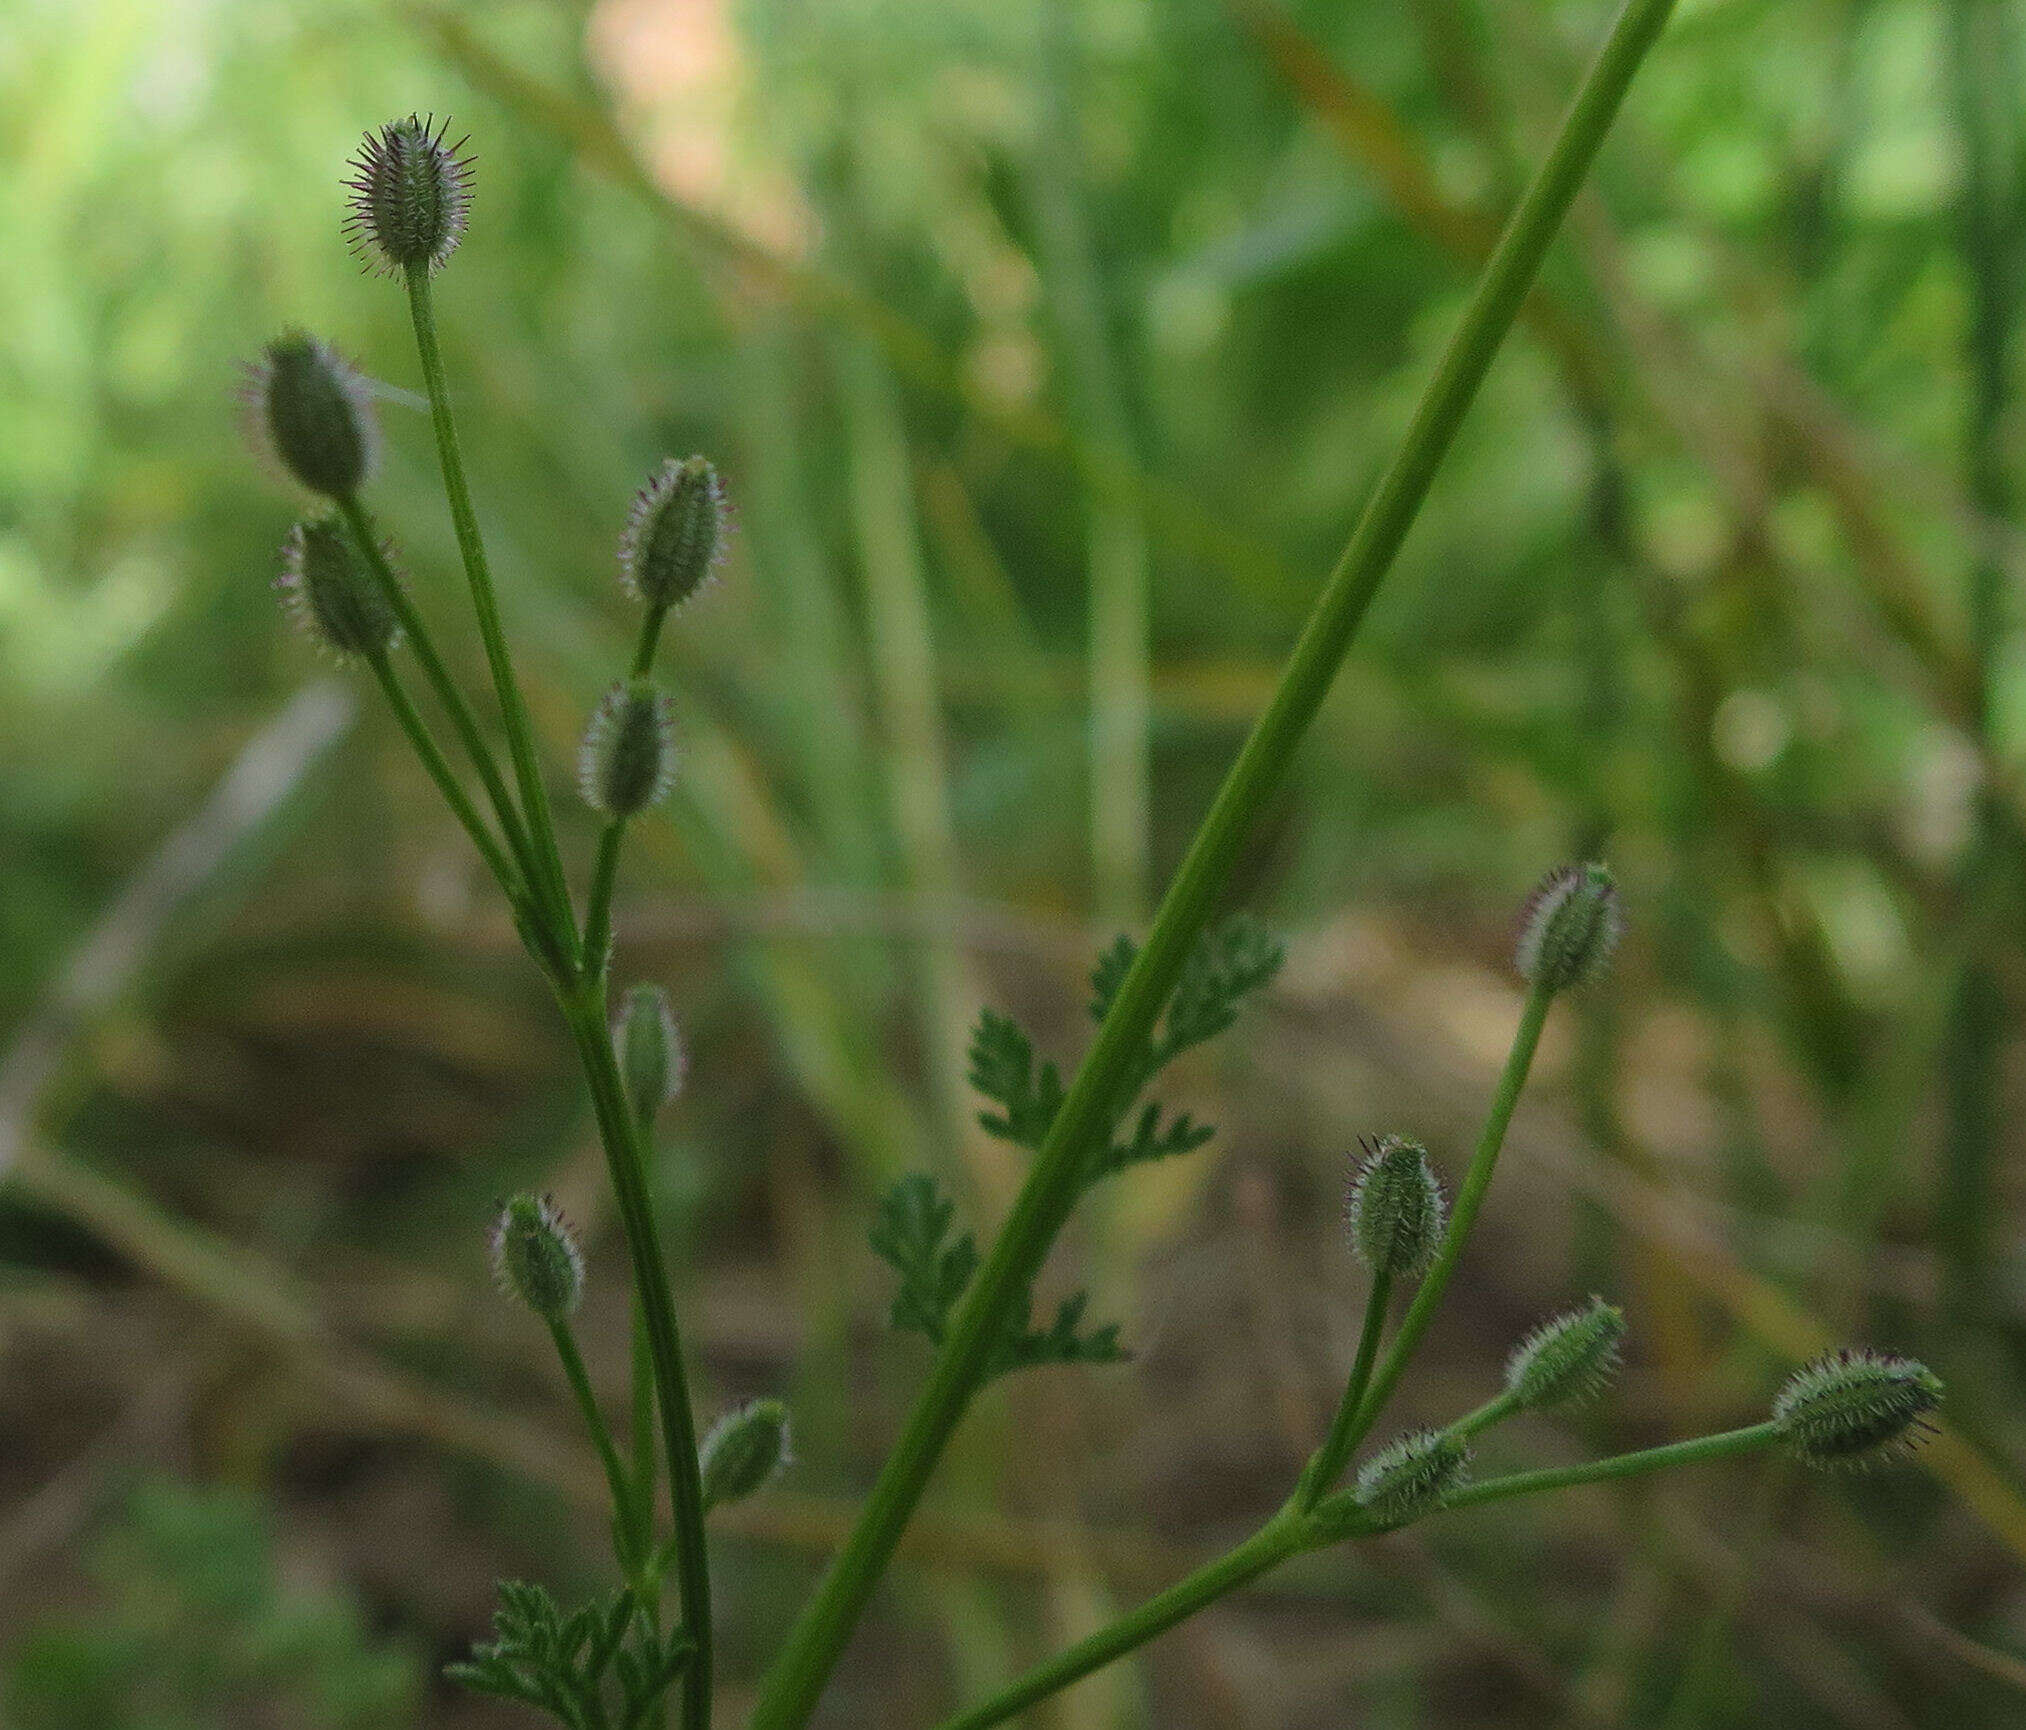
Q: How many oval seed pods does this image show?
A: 13